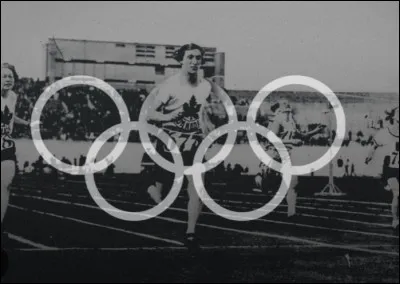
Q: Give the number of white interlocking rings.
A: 5